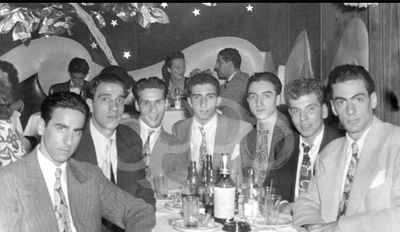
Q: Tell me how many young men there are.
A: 7